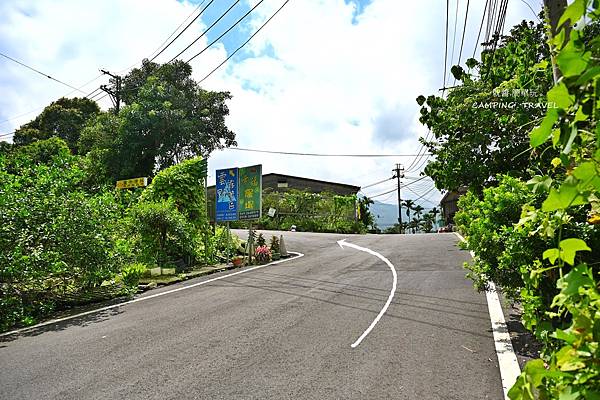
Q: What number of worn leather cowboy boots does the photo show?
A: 0